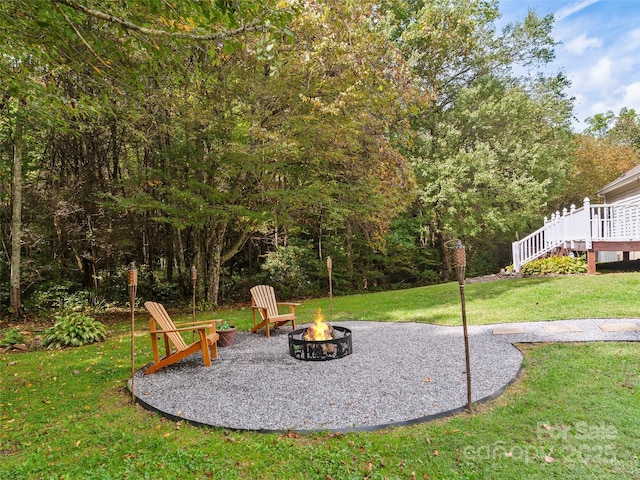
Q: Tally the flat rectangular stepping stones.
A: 3